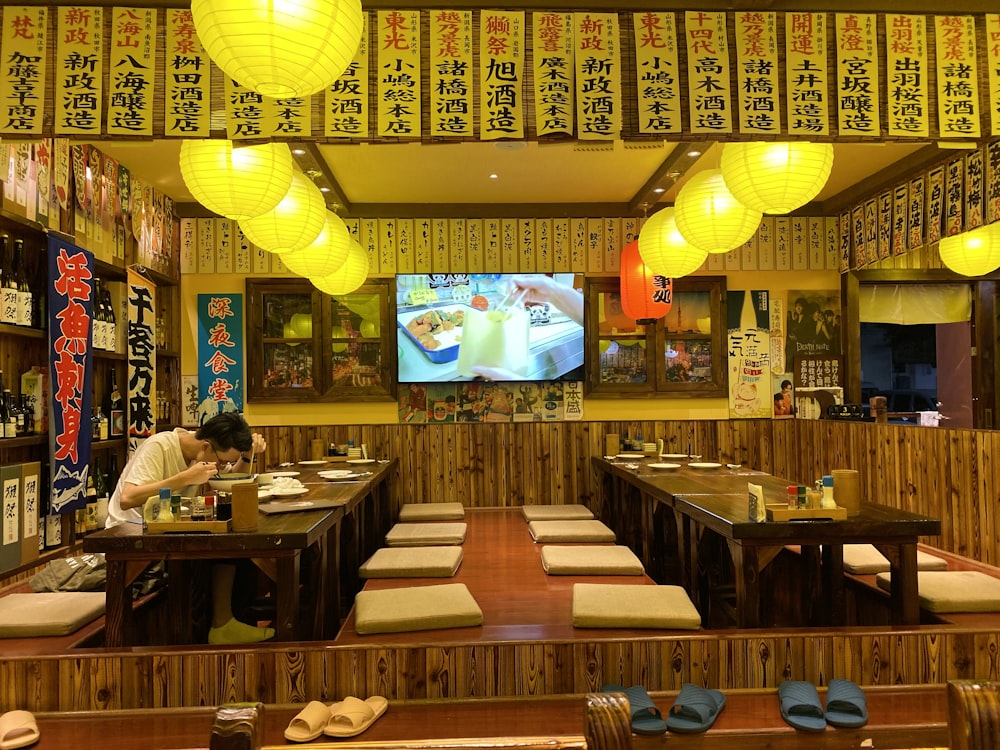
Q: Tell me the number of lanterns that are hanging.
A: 10